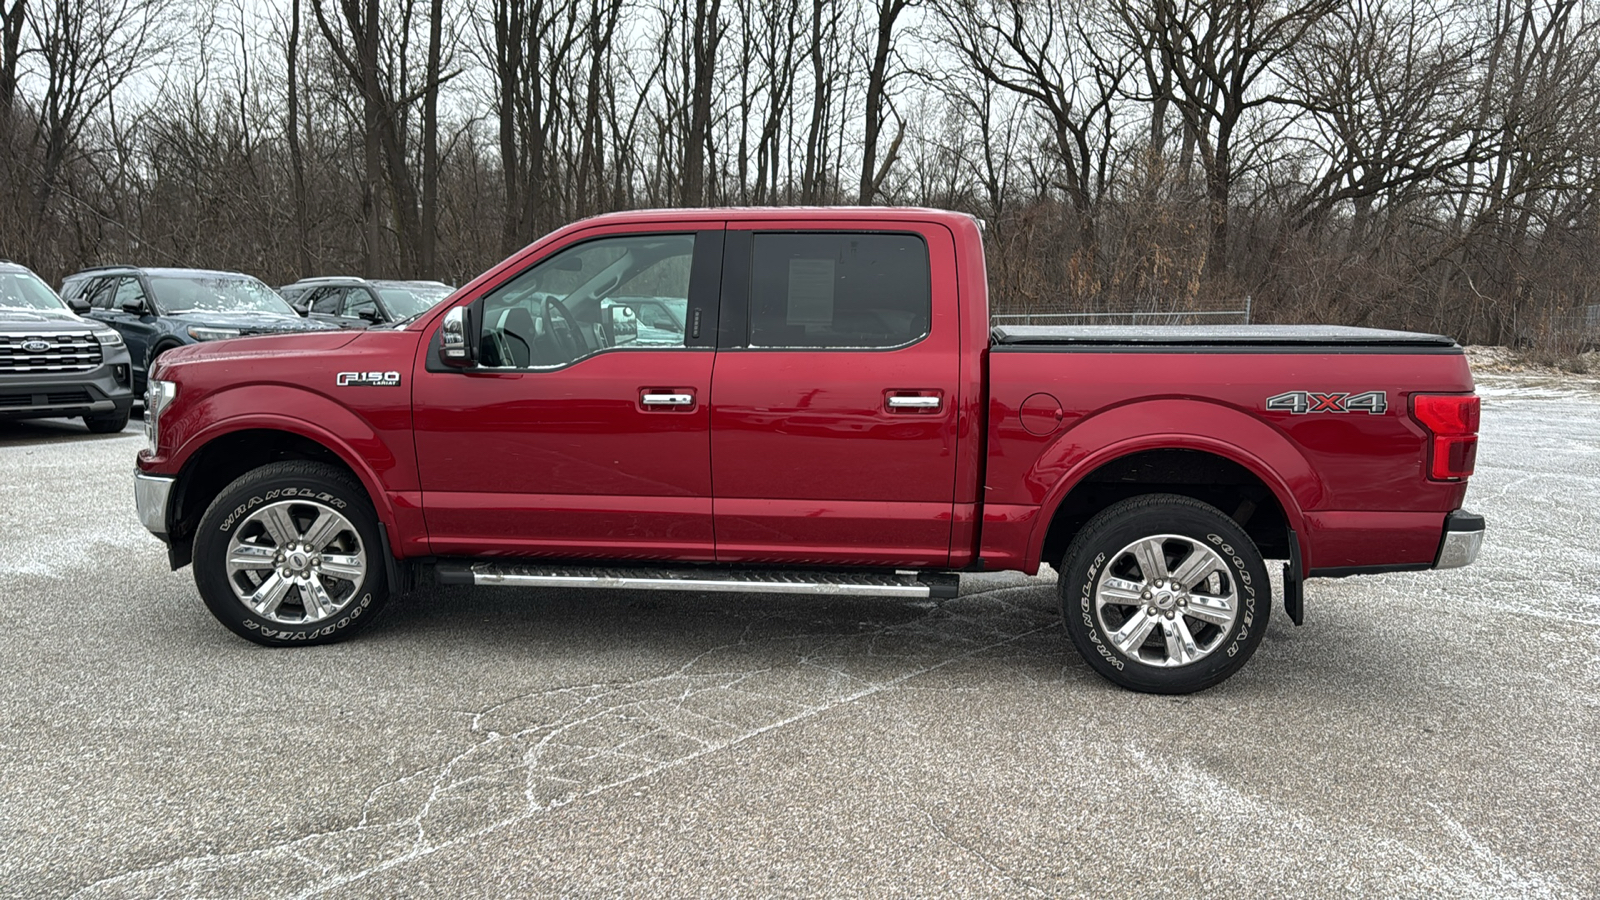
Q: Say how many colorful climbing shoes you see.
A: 0